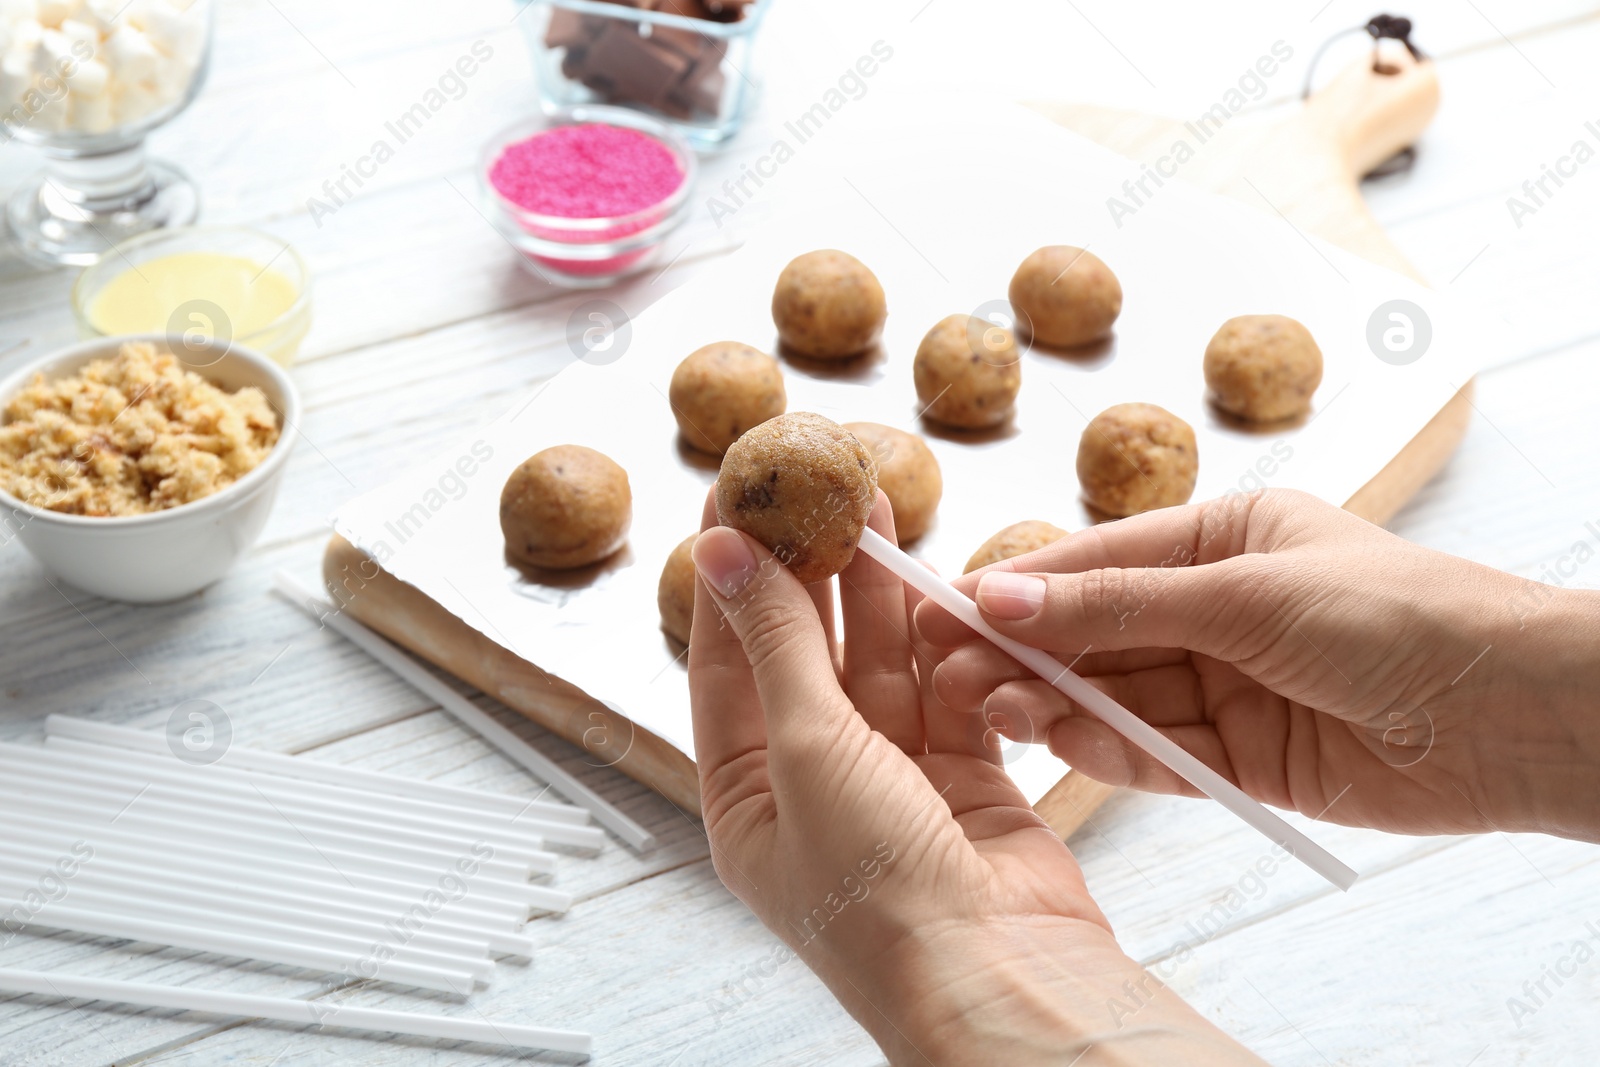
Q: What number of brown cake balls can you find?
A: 11